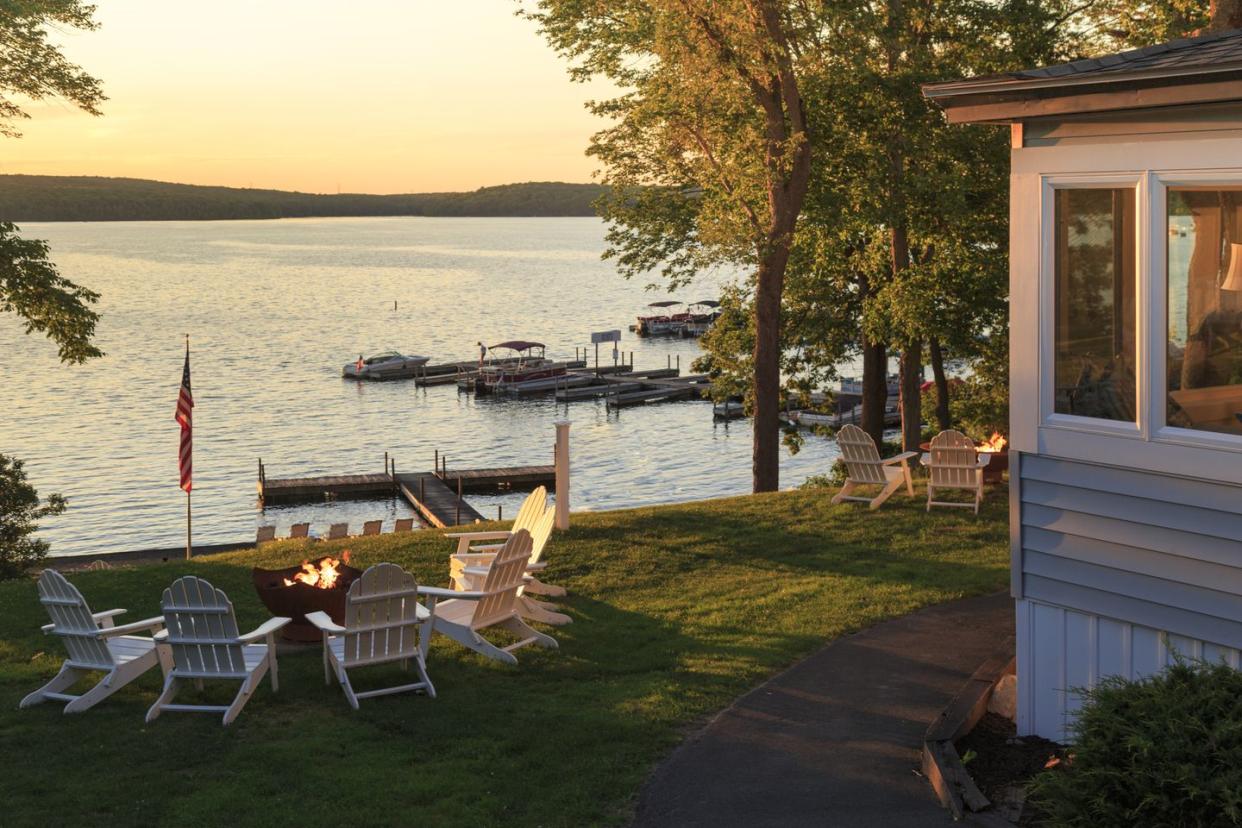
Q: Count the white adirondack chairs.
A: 8